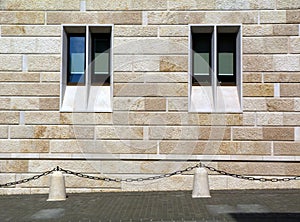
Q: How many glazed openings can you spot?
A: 4